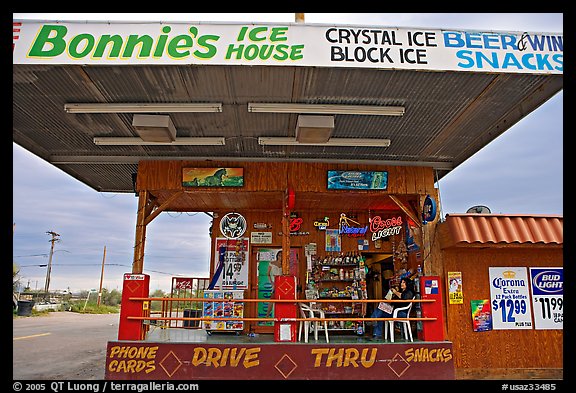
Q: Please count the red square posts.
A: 3